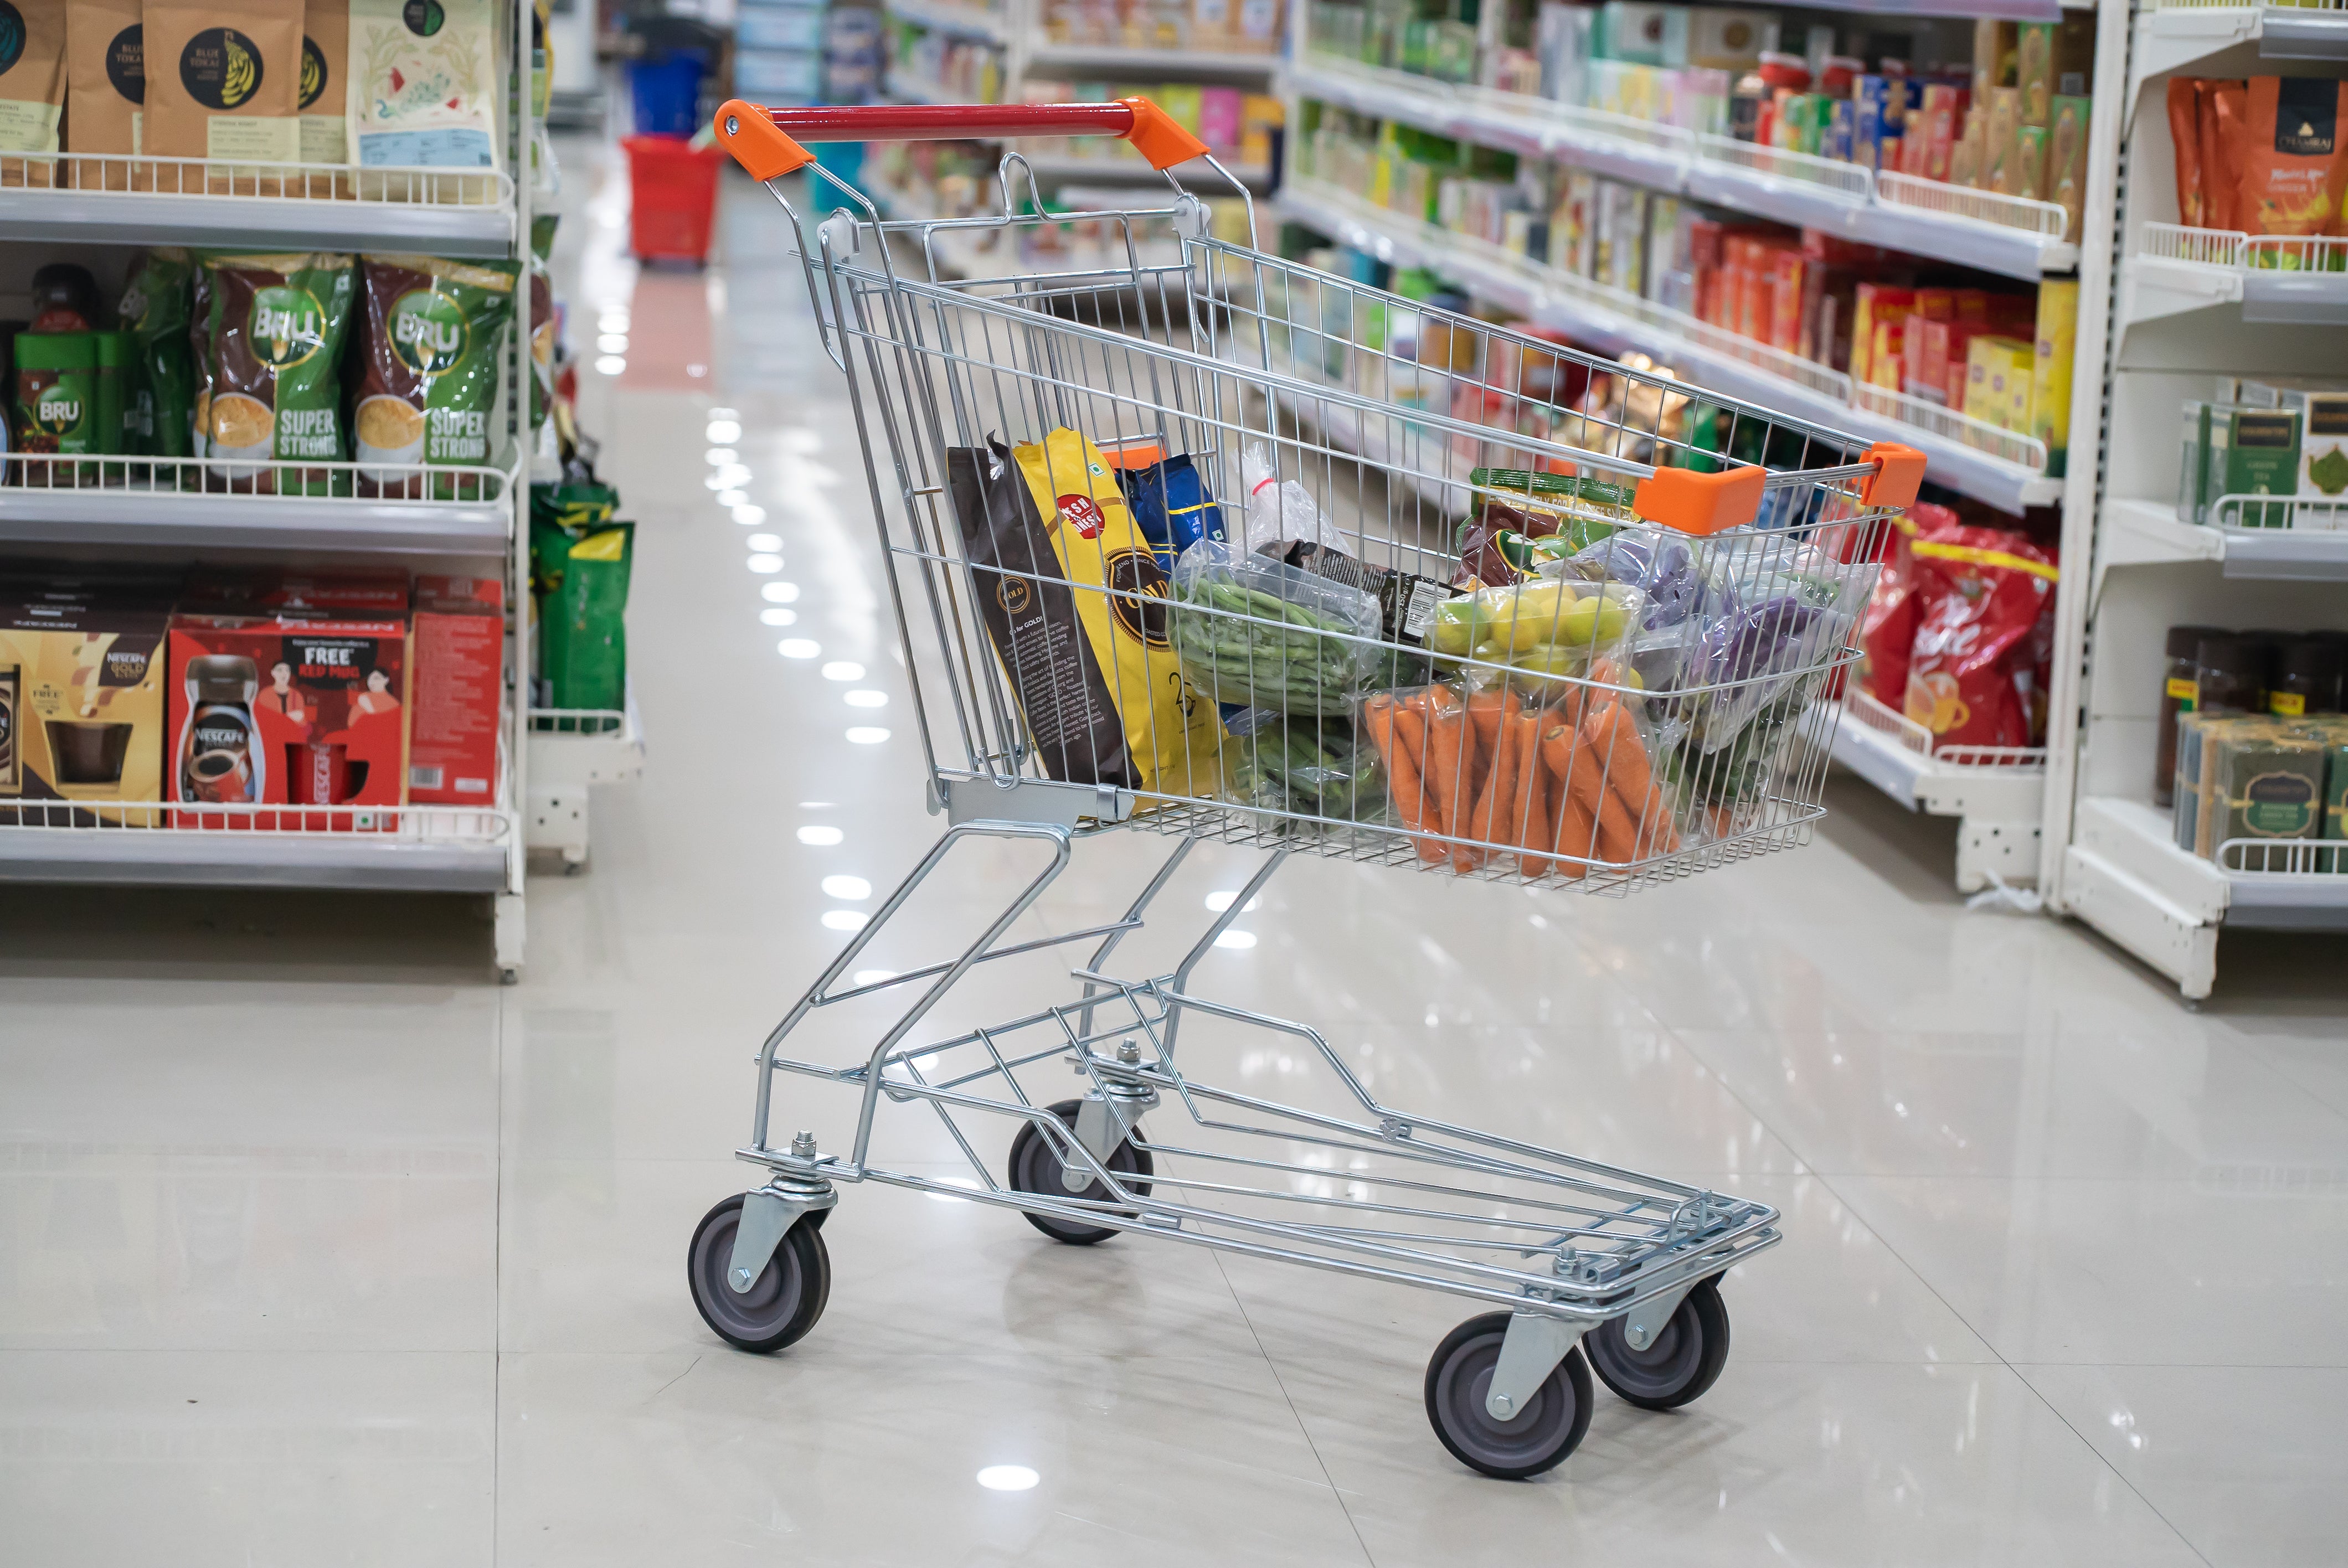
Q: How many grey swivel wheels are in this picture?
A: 4